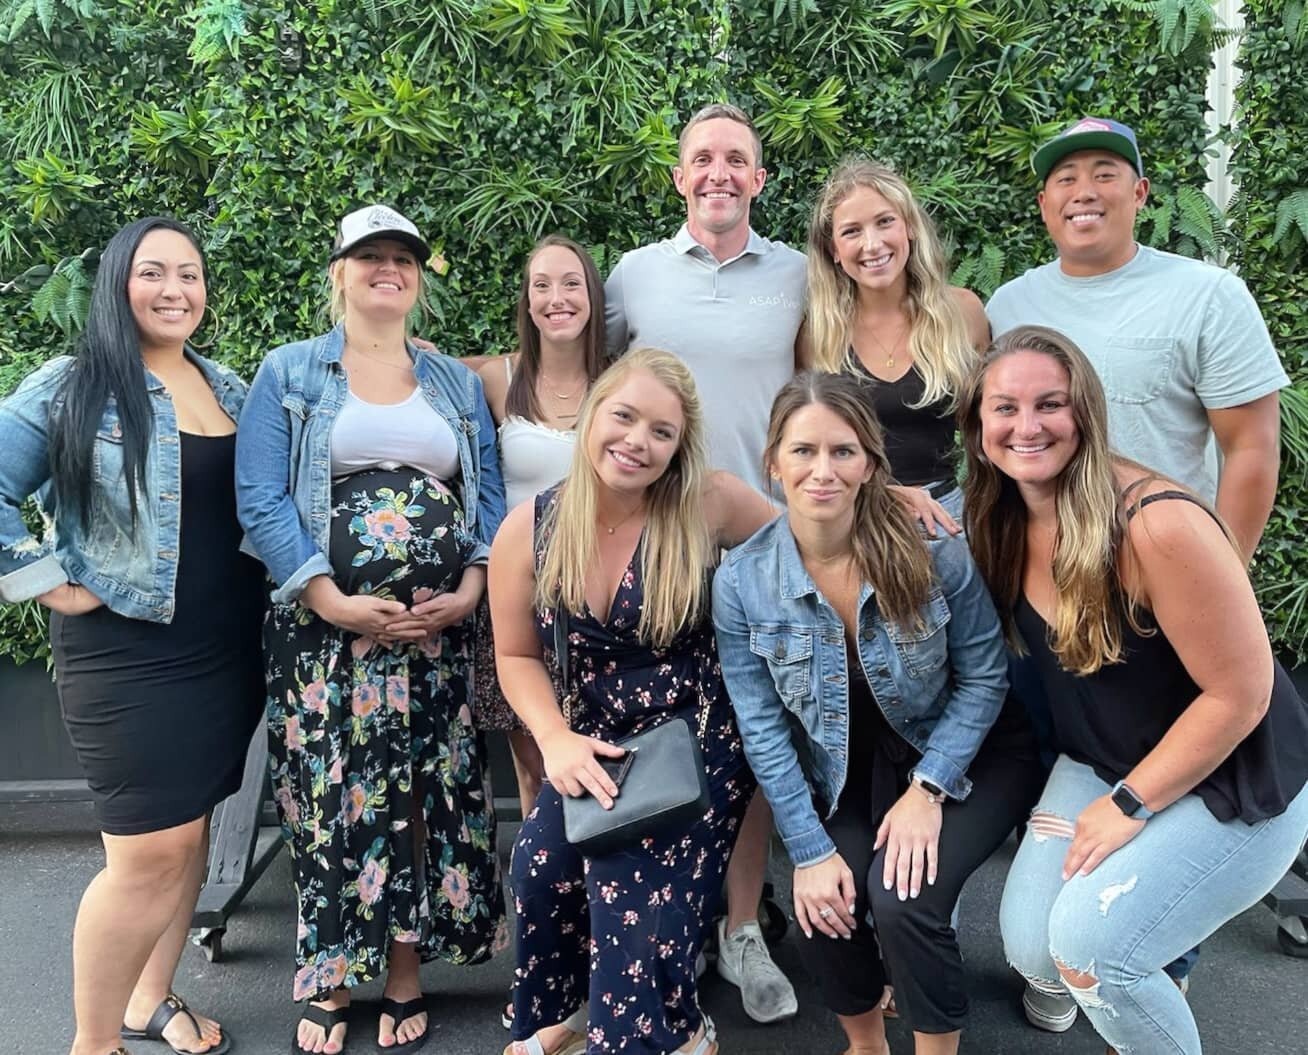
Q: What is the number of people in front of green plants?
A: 9